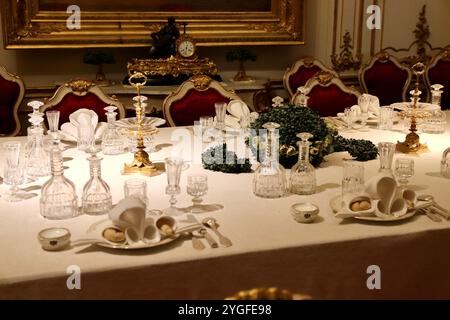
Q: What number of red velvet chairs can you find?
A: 7